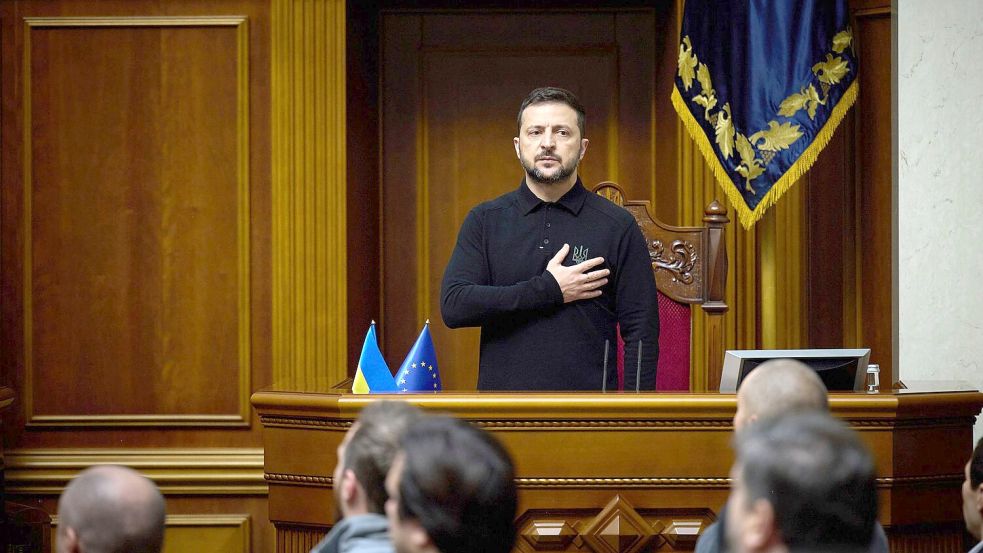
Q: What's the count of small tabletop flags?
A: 2